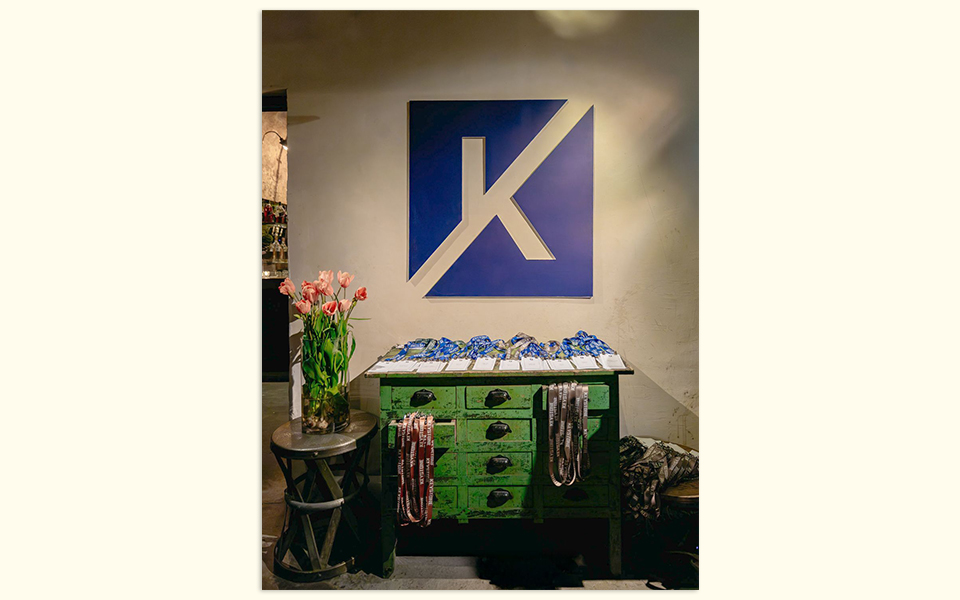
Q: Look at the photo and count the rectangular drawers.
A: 12